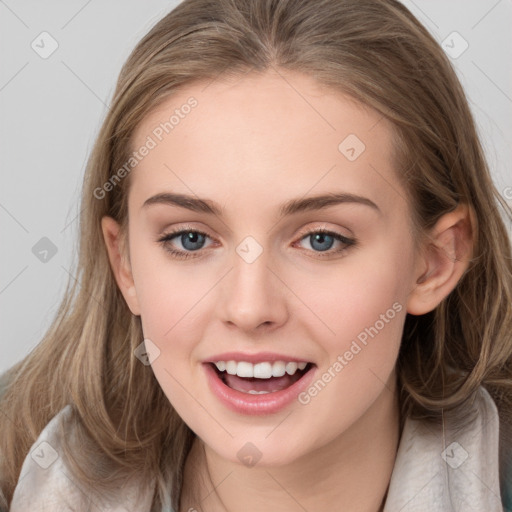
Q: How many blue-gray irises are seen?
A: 2